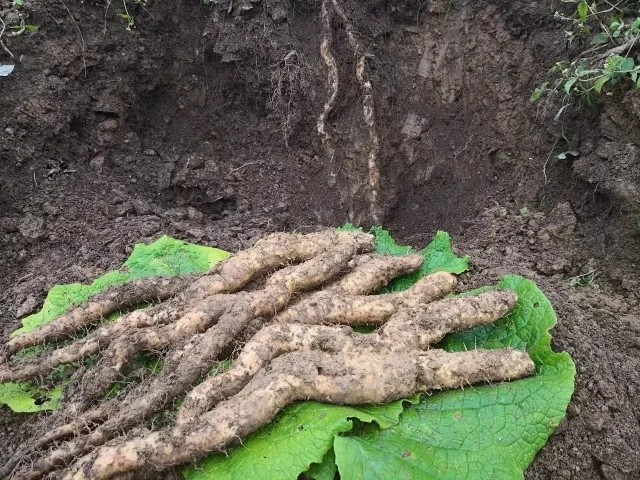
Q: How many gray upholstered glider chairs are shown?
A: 0